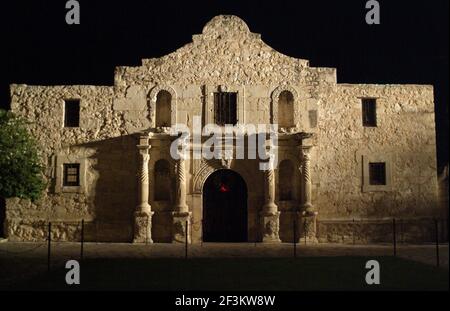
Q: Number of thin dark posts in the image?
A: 6